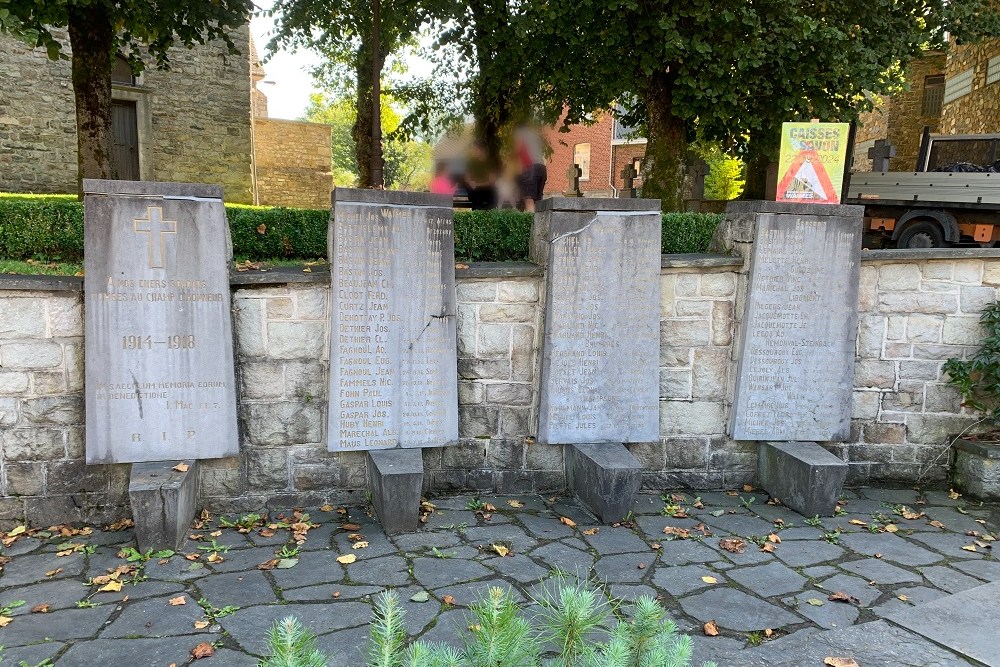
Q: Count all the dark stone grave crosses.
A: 4